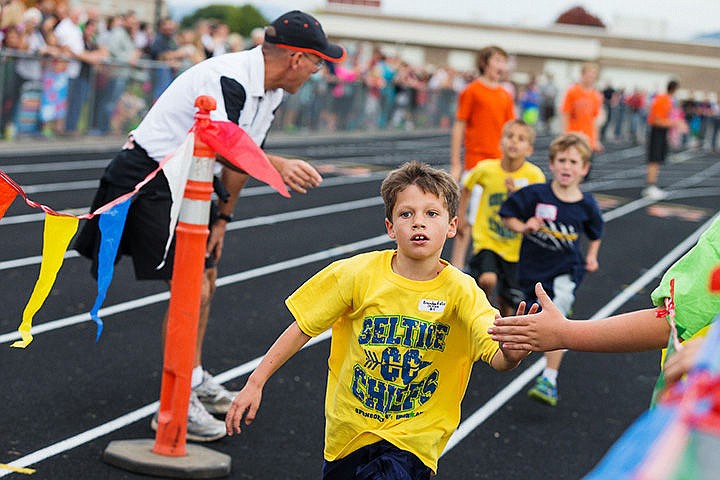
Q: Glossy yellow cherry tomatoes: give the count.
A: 0